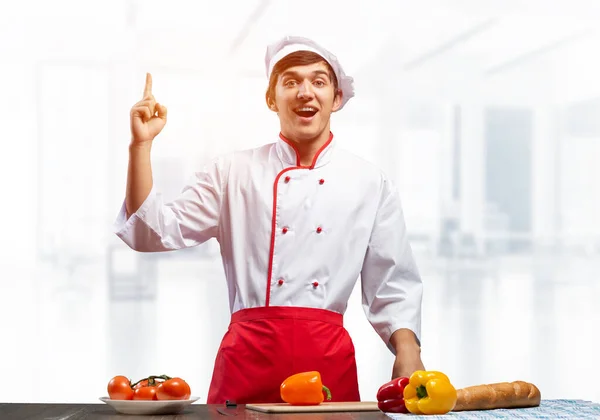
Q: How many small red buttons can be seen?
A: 6